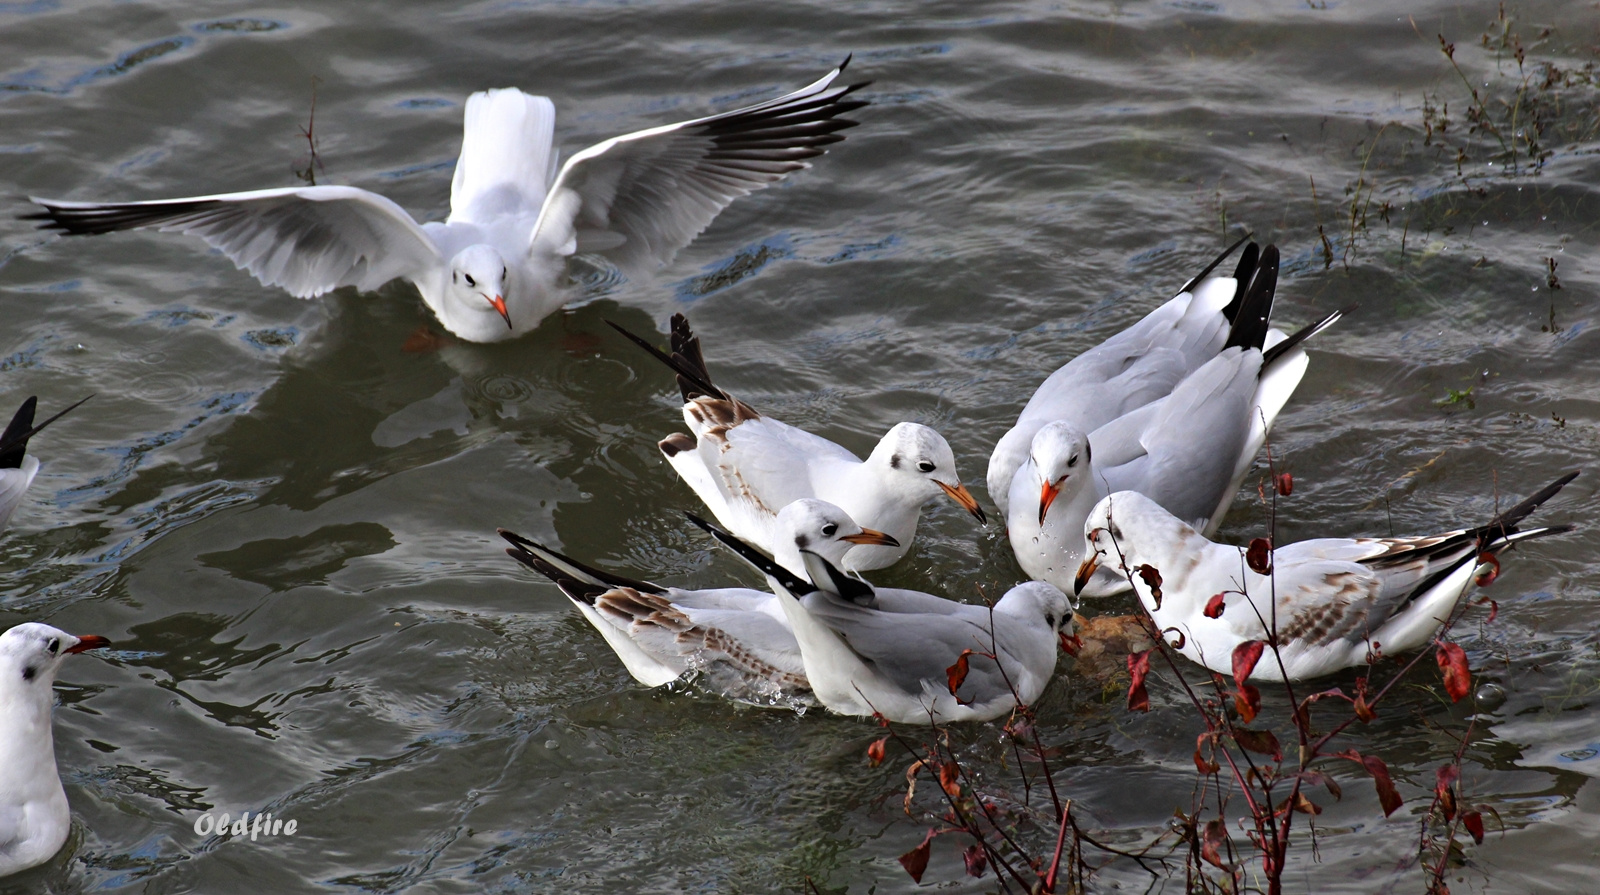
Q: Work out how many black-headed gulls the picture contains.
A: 9